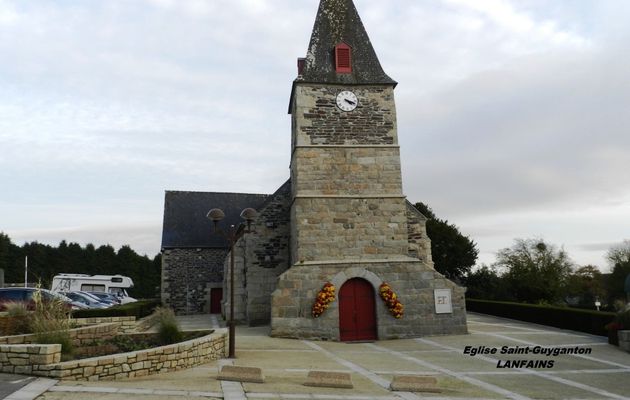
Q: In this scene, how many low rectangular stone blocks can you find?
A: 3